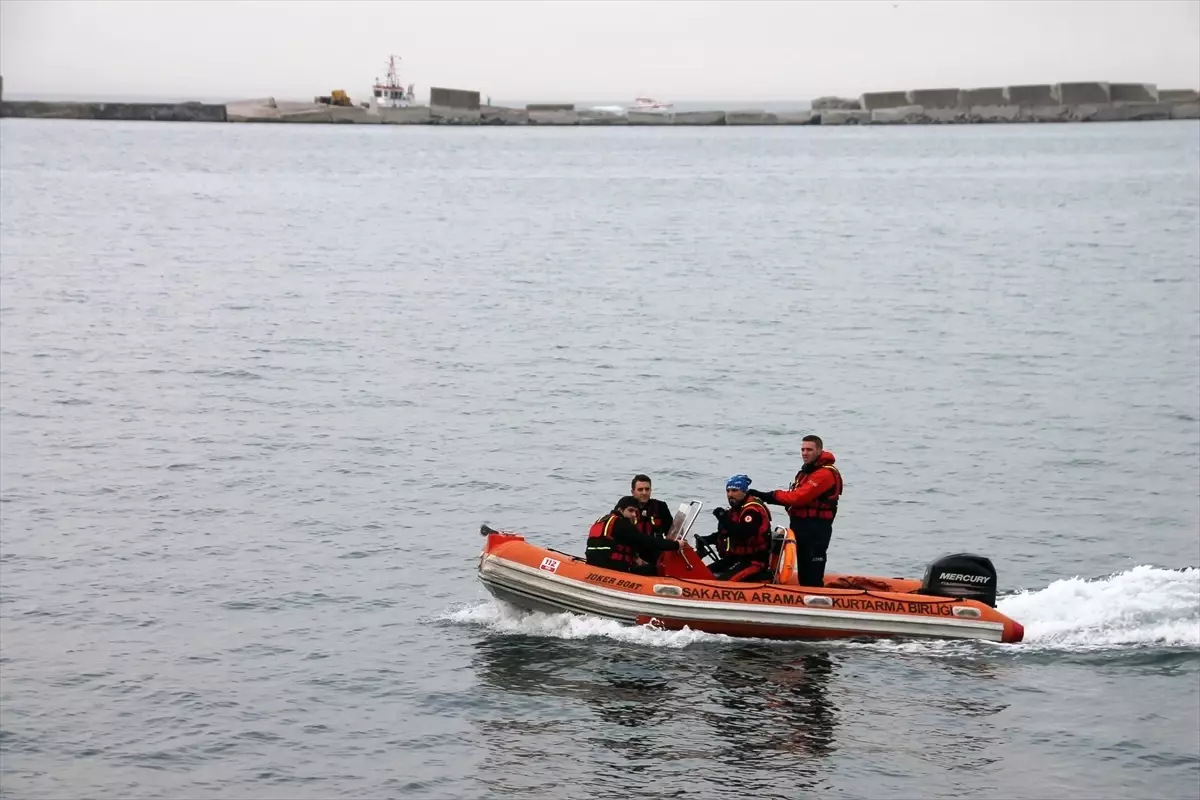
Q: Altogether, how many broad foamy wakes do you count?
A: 1